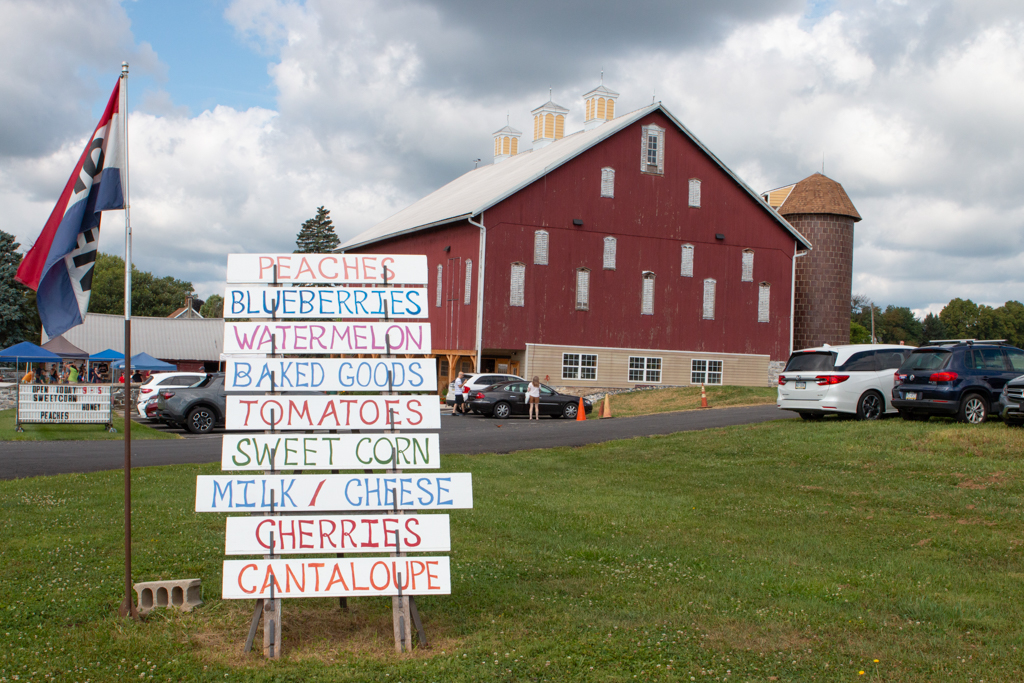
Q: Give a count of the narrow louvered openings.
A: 13